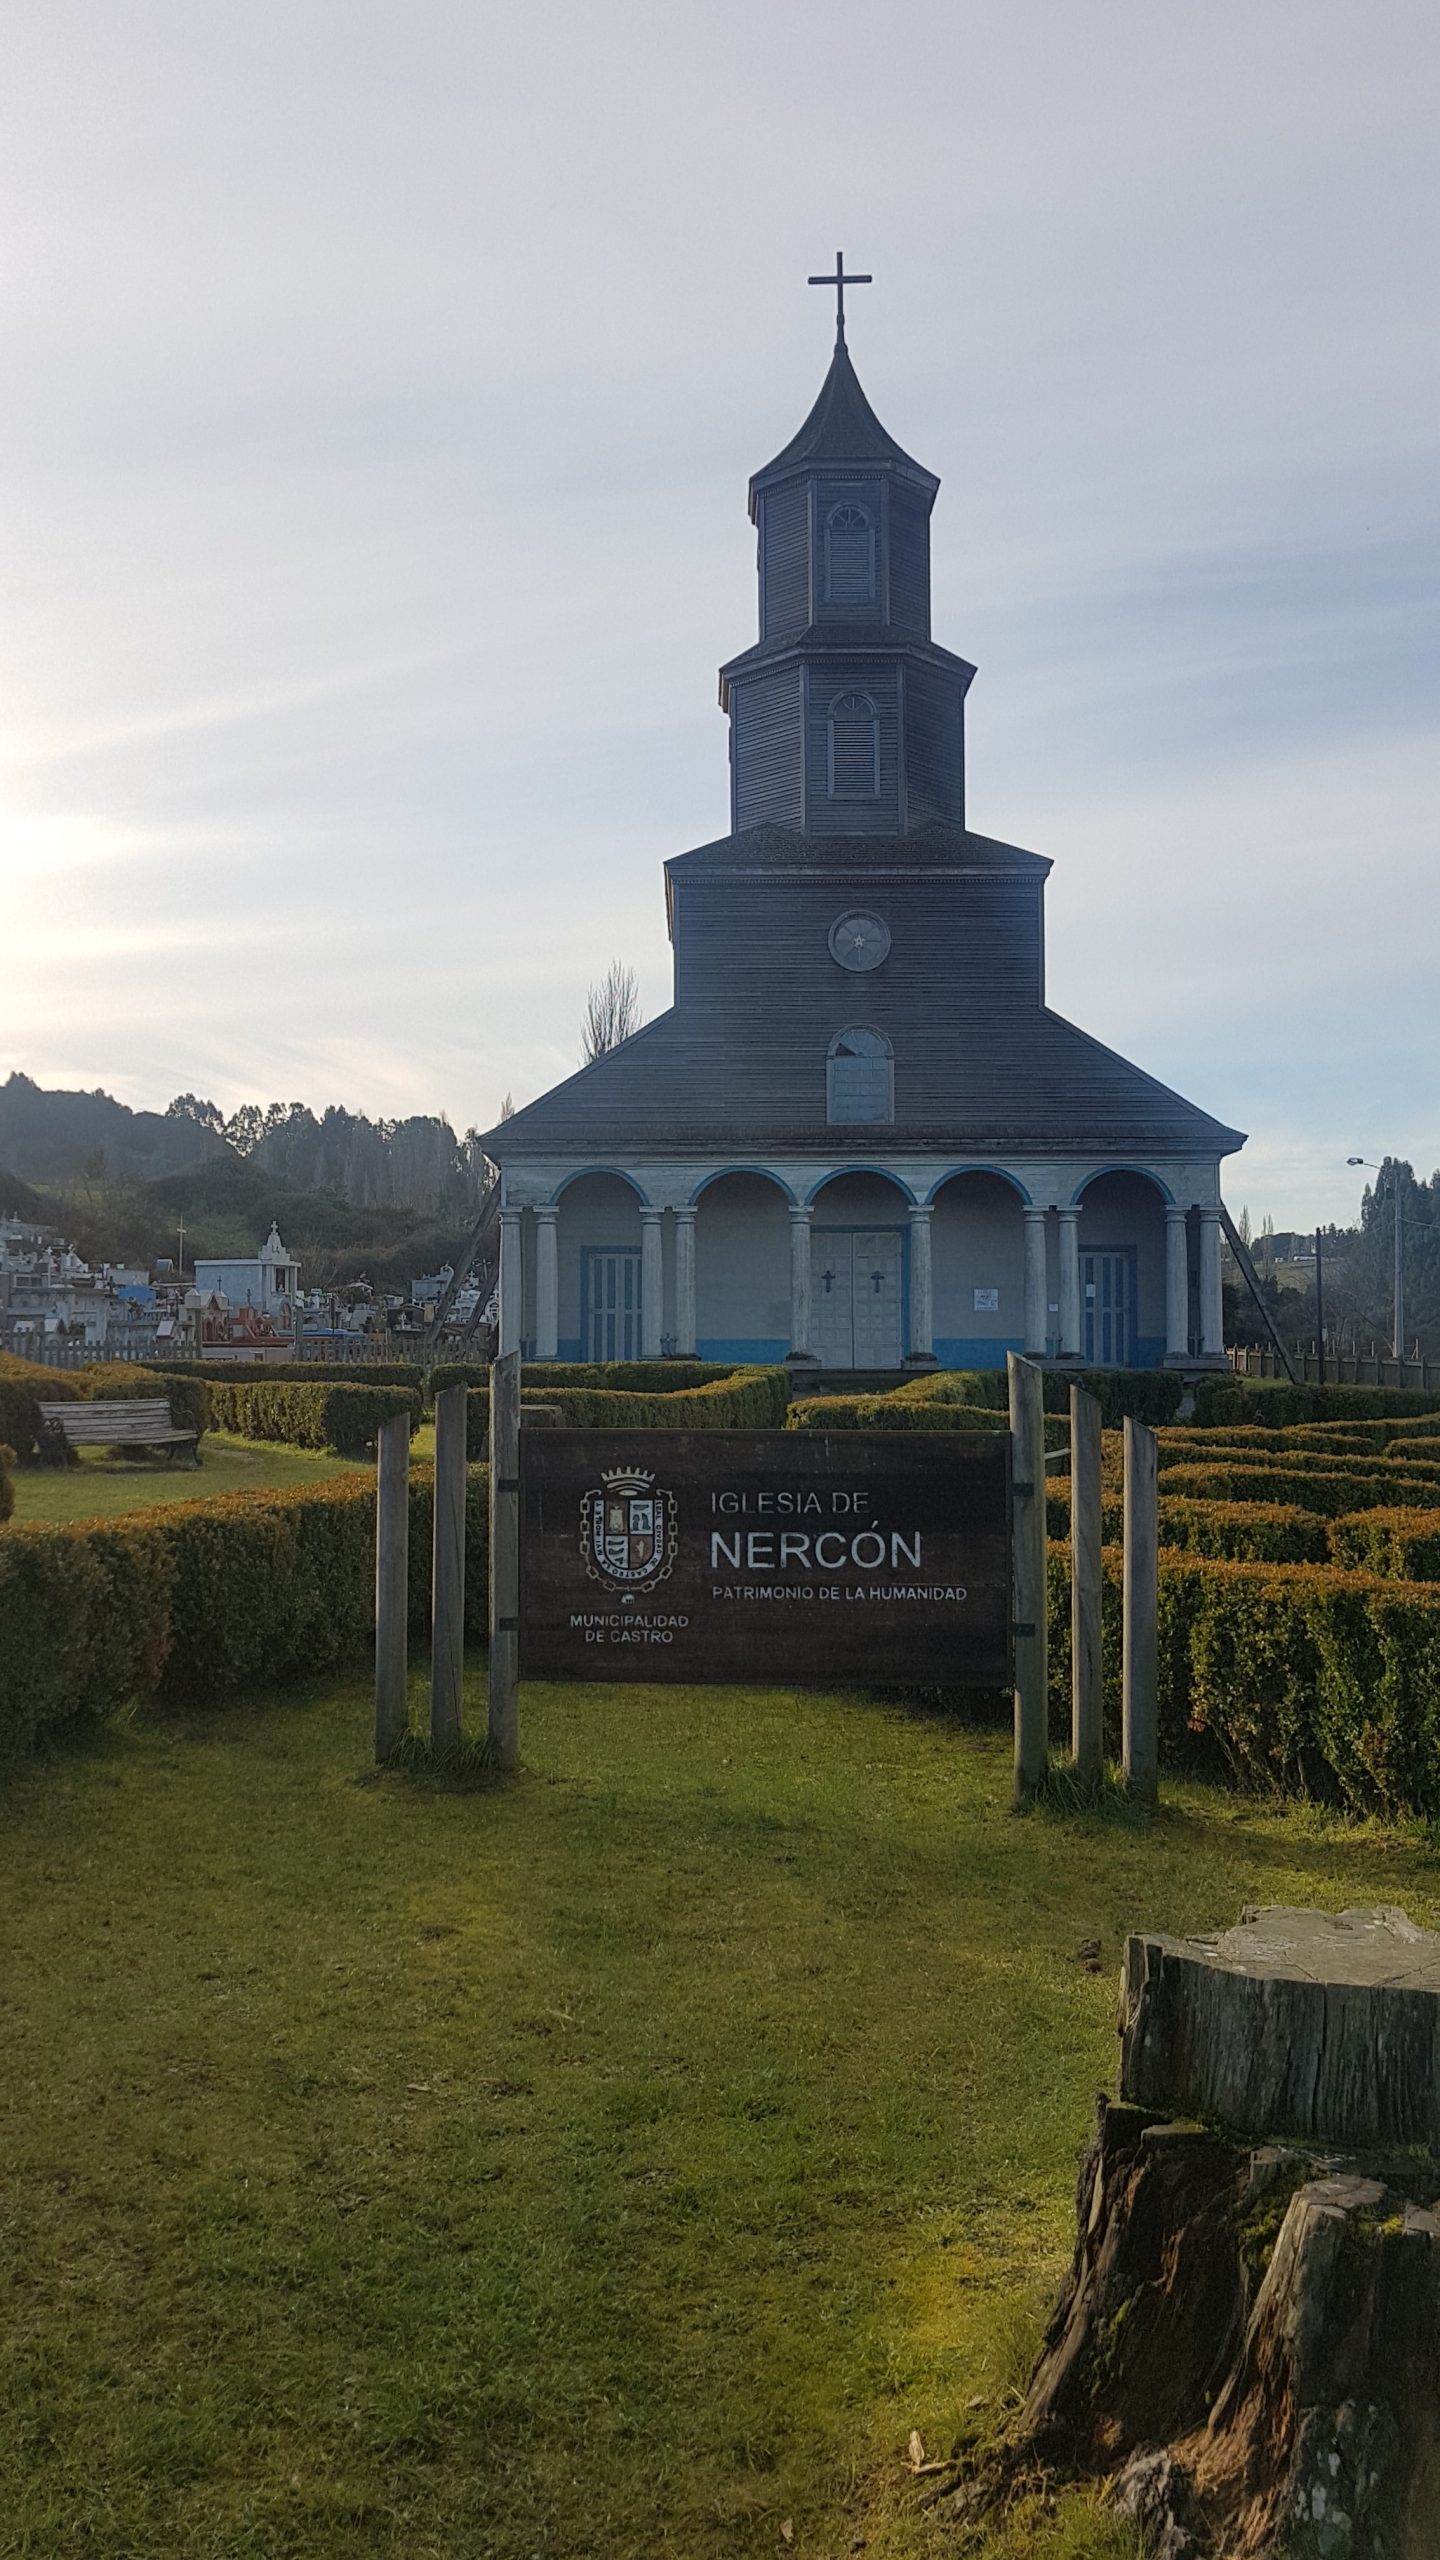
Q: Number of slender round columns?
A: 10